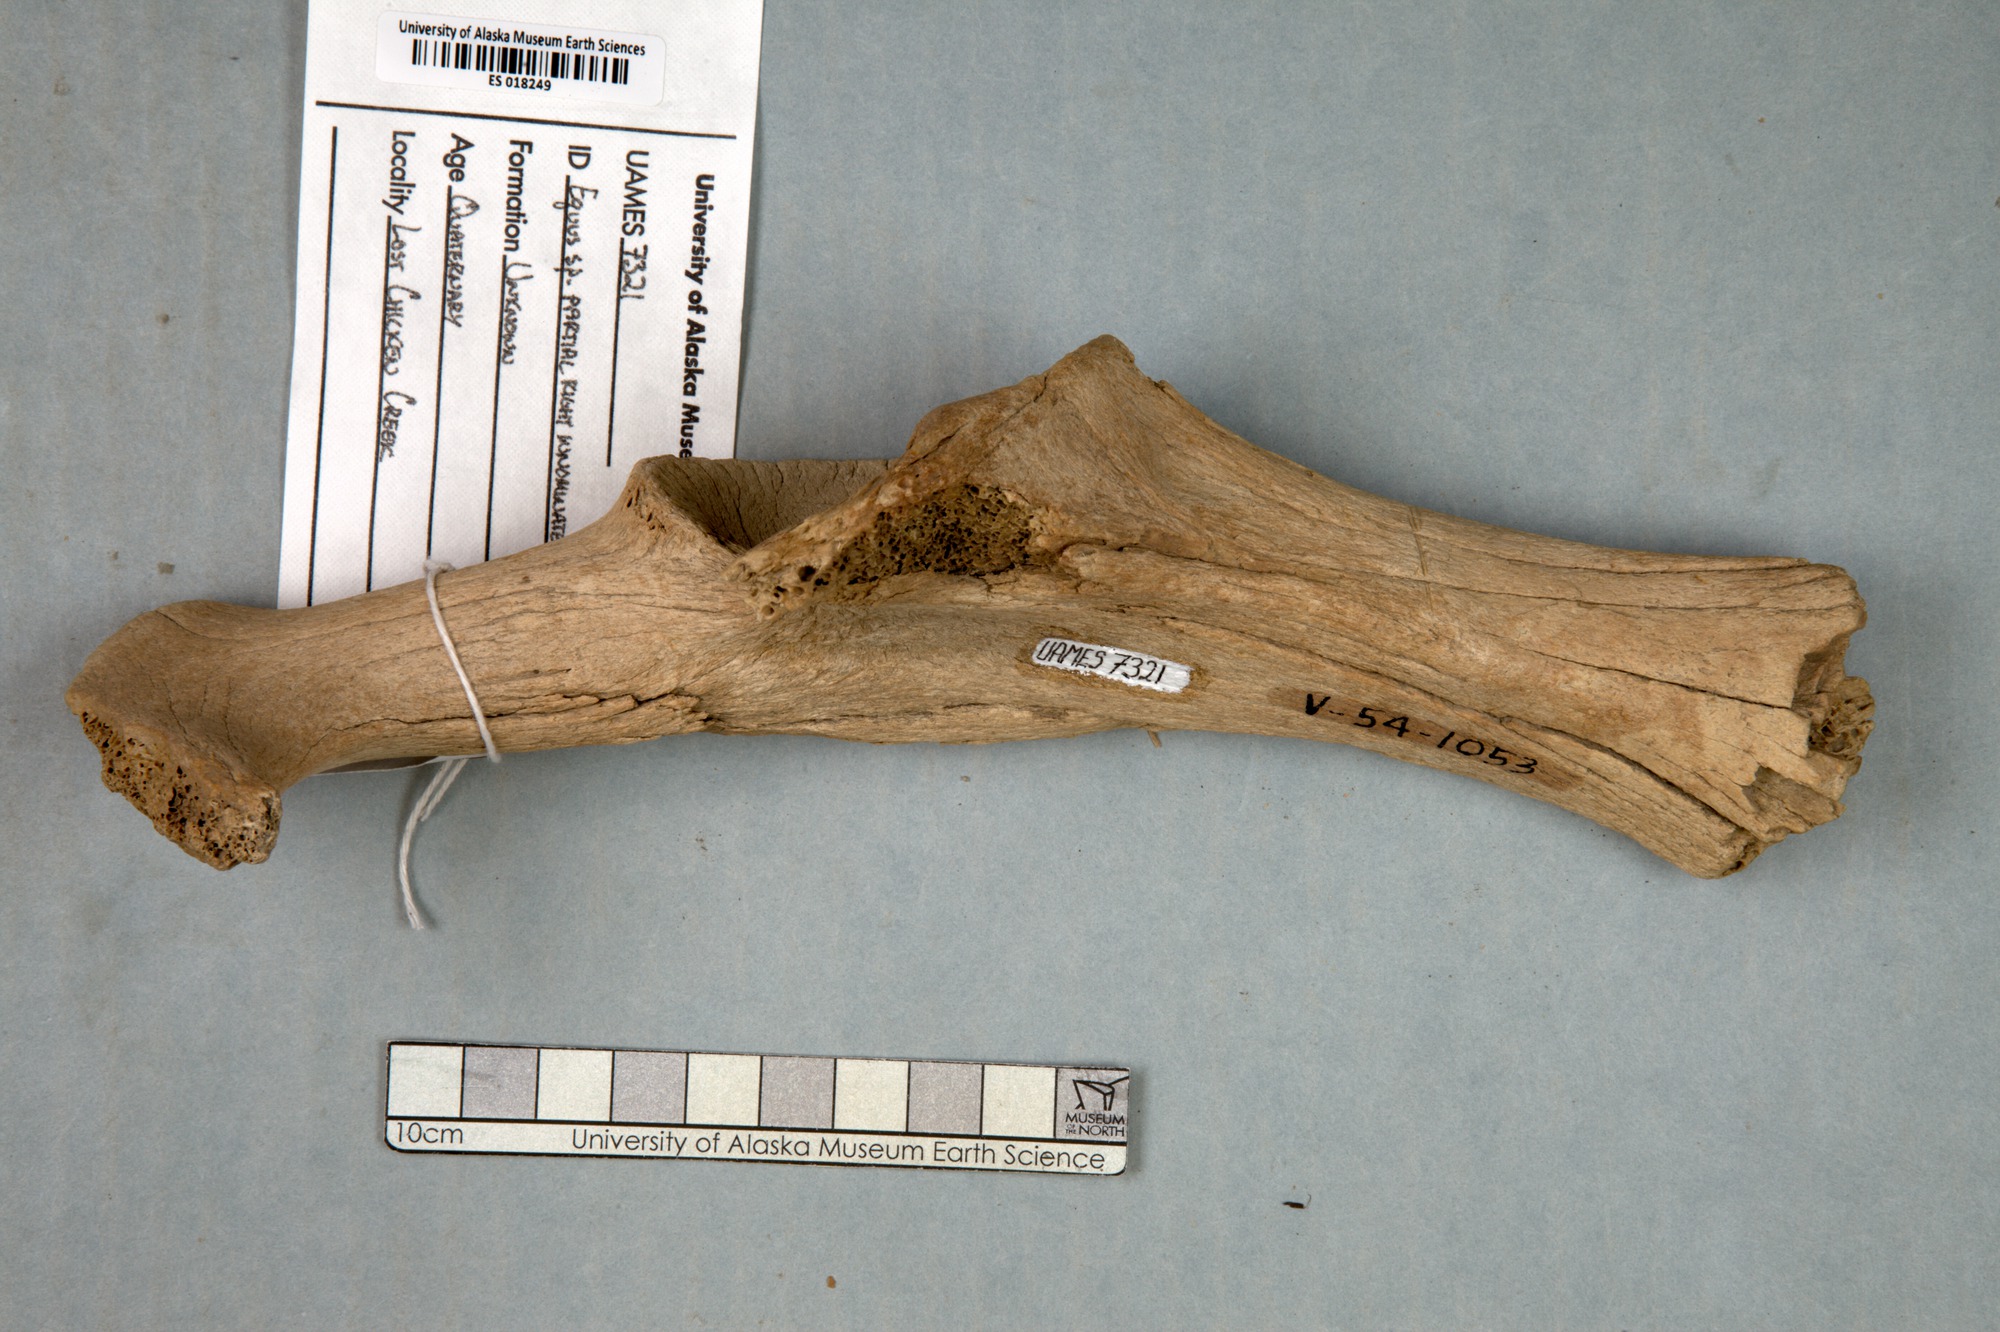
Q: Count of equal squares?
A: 10